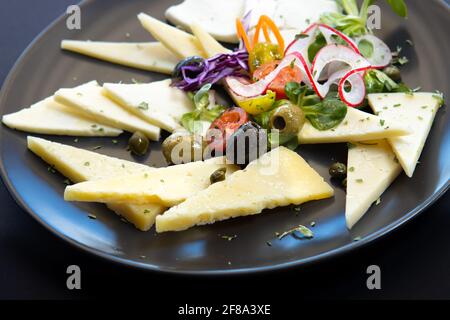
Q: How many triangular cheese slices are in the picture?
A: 12